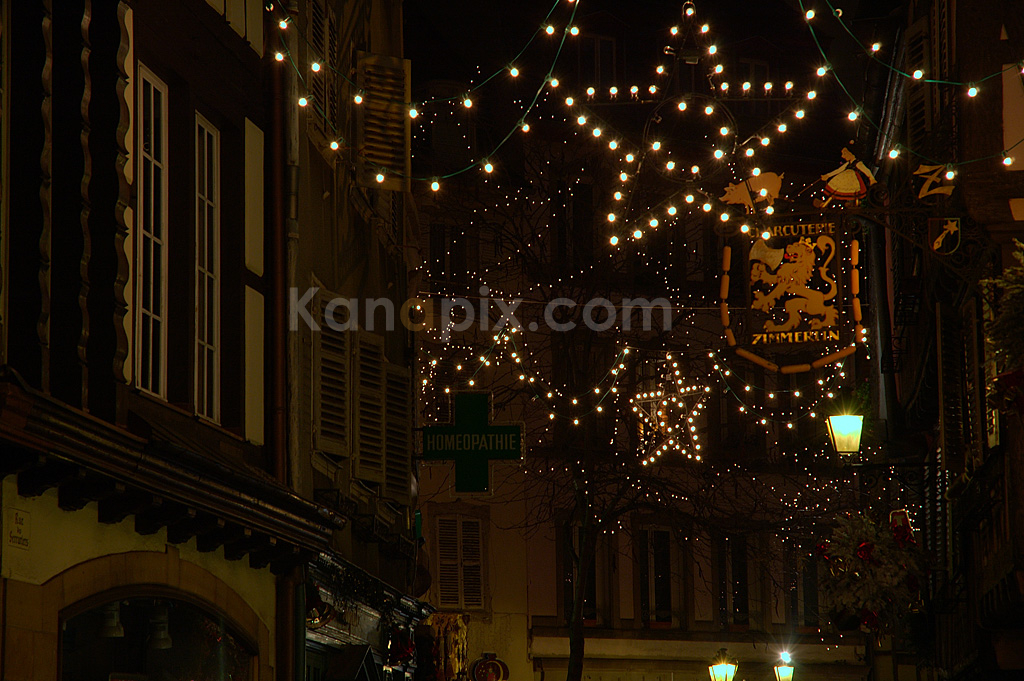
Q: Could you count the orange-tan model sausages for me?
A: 11